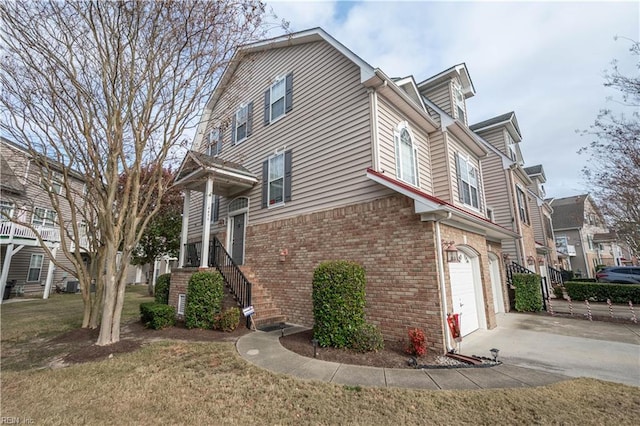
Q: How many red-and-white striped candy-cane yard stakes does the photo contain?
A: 5